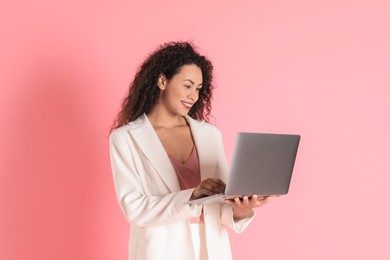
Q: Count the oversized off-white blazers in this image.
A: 1